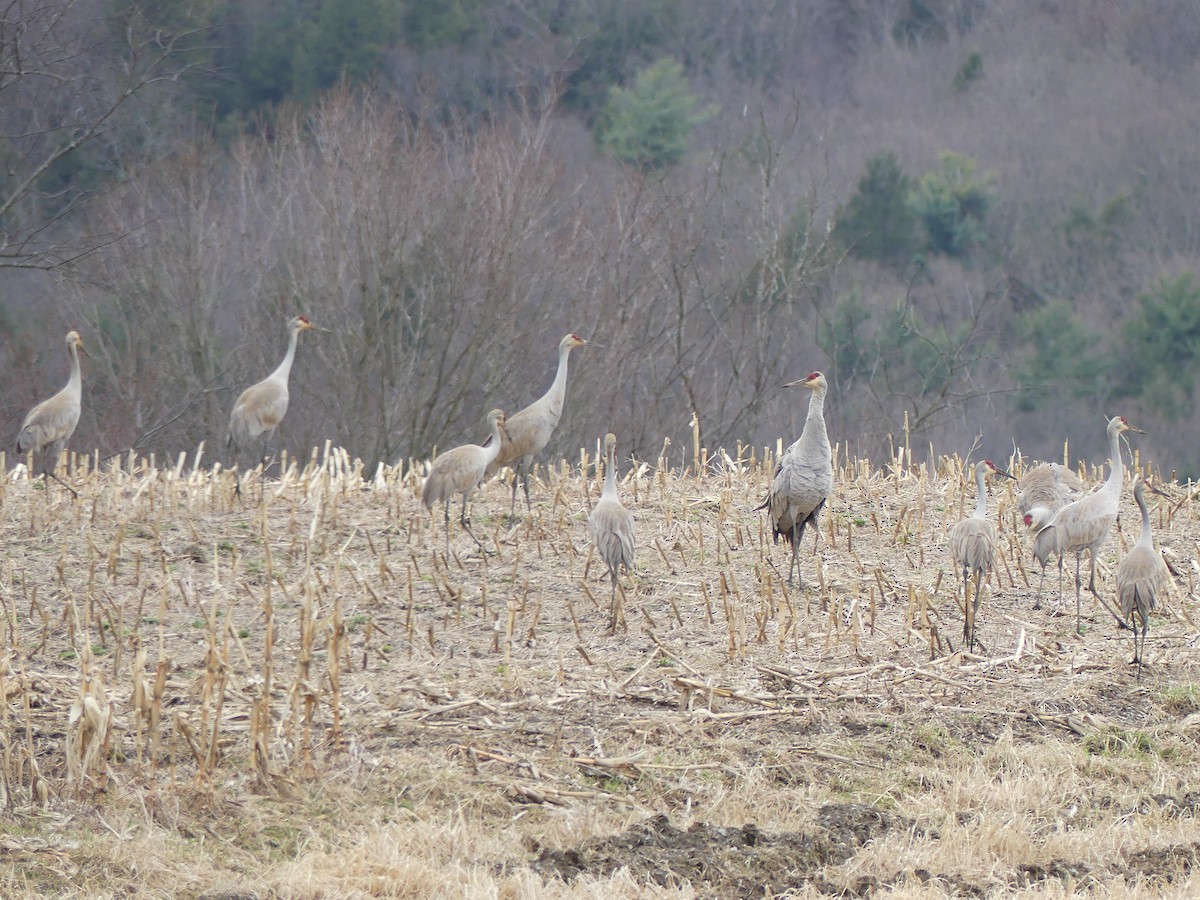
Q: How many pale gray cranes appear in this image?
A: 10